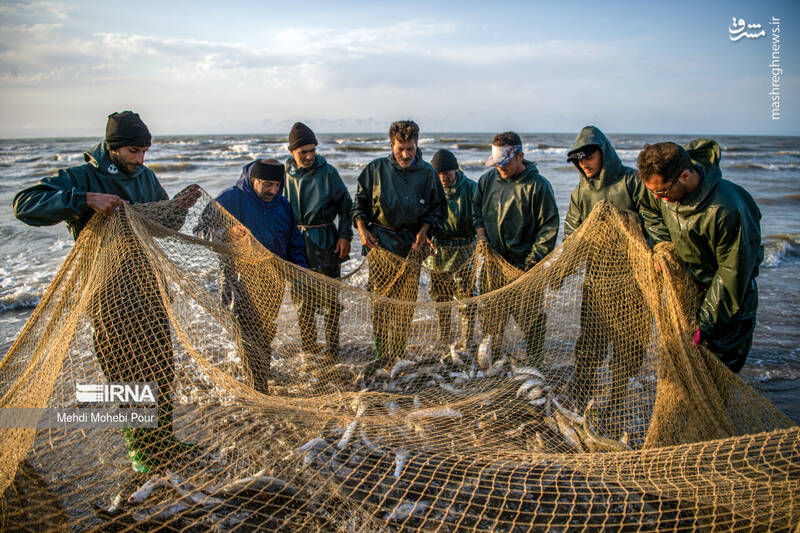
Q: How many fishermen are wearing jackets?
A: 8